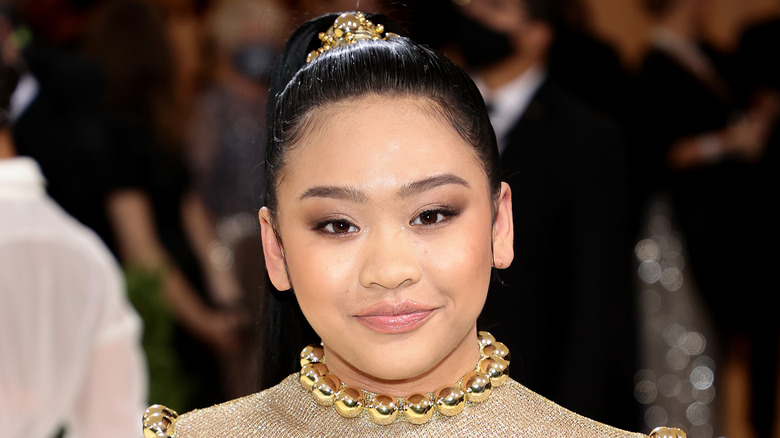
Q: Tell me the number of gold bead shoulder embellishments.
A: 2